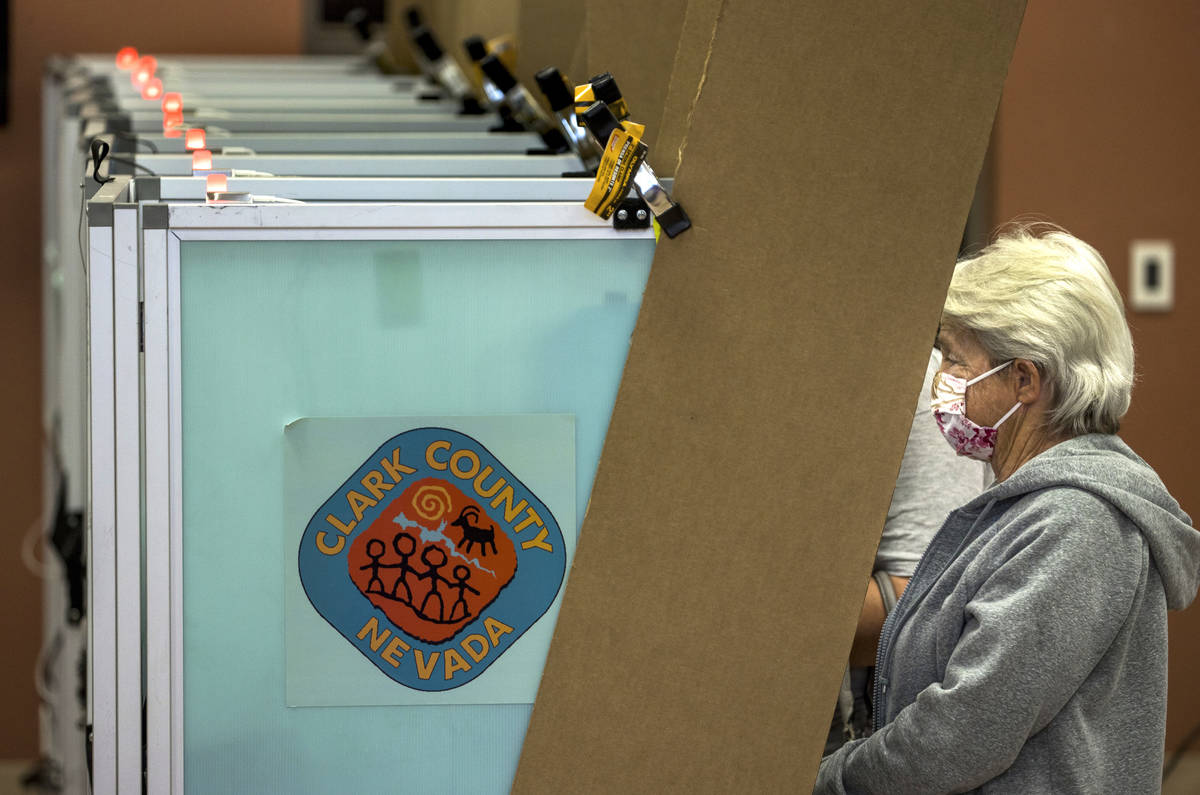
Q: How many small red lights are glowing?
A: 9